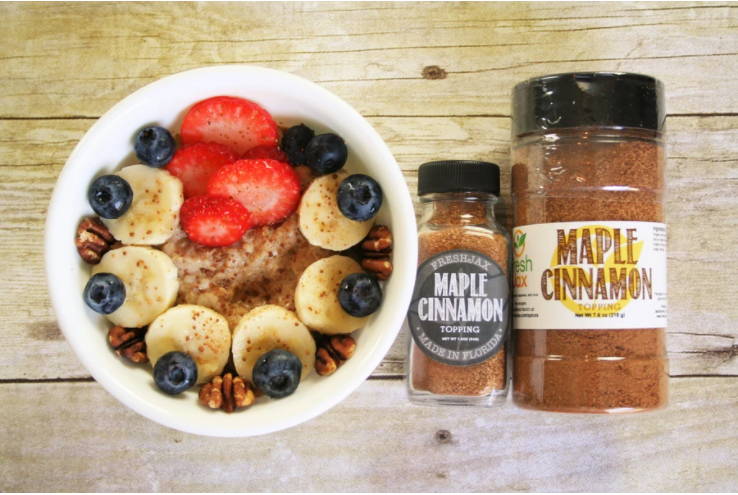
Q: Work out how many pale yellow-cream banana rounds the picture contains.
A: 6